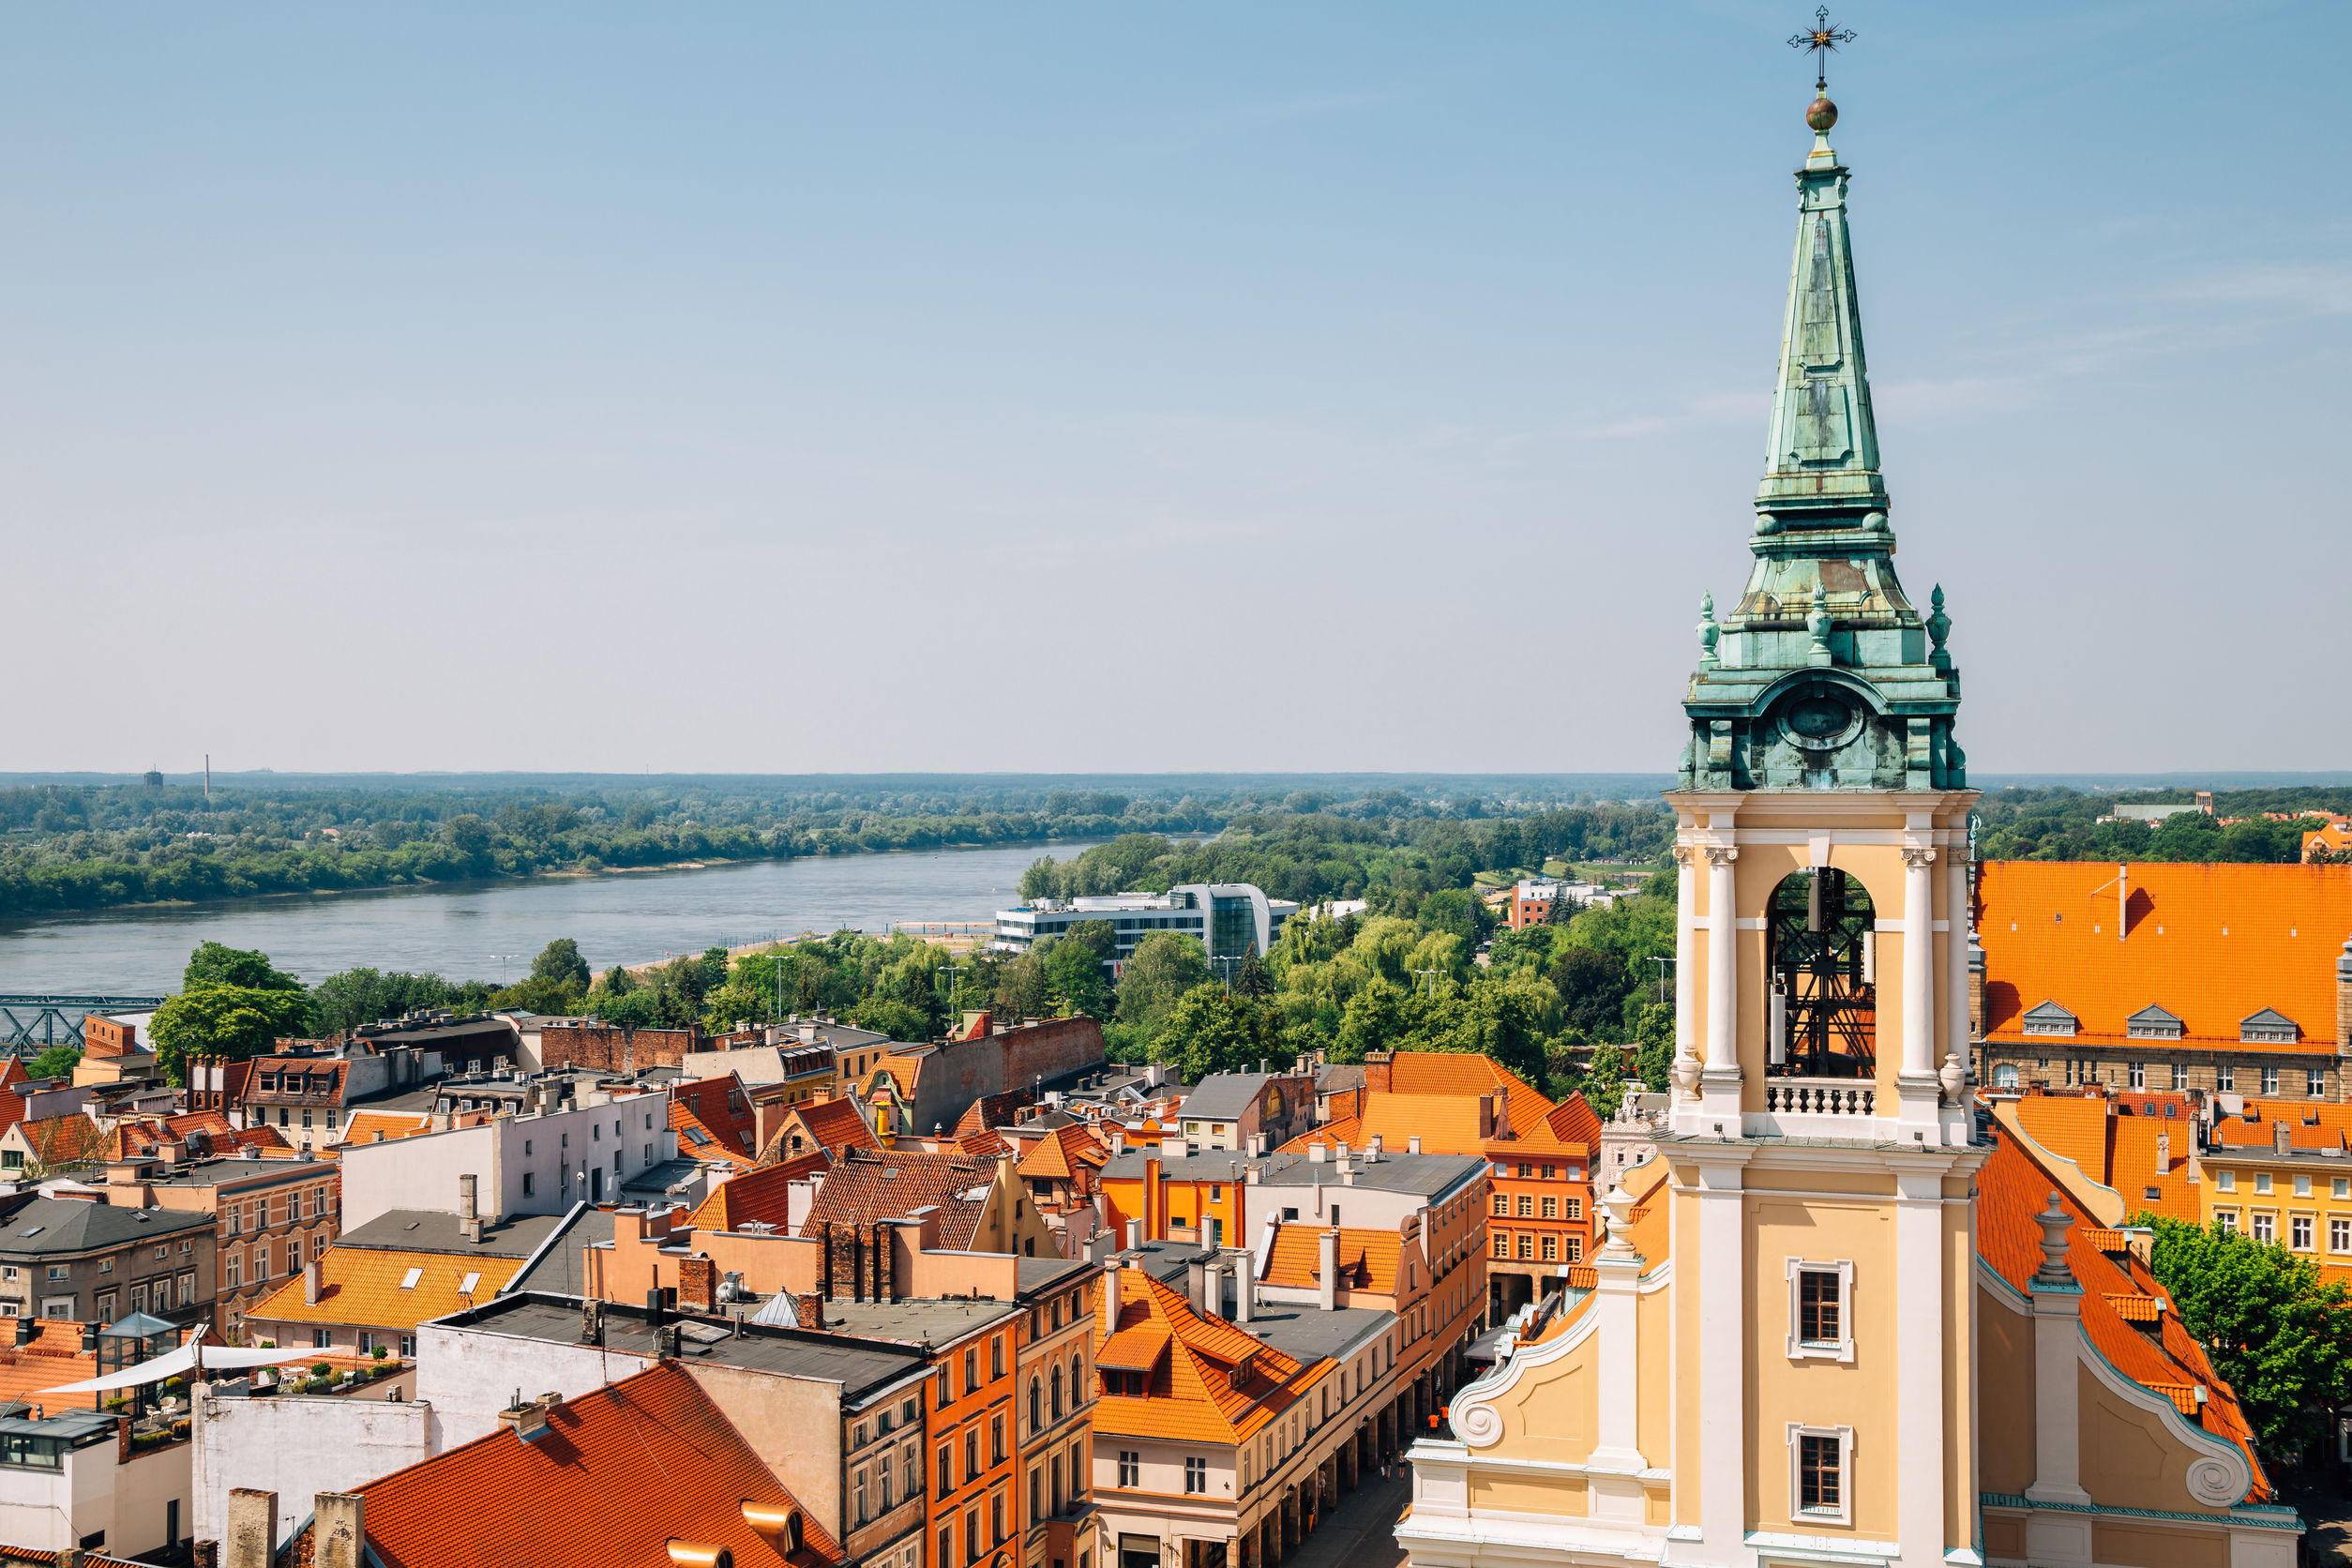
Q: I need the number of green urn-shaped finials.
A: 3